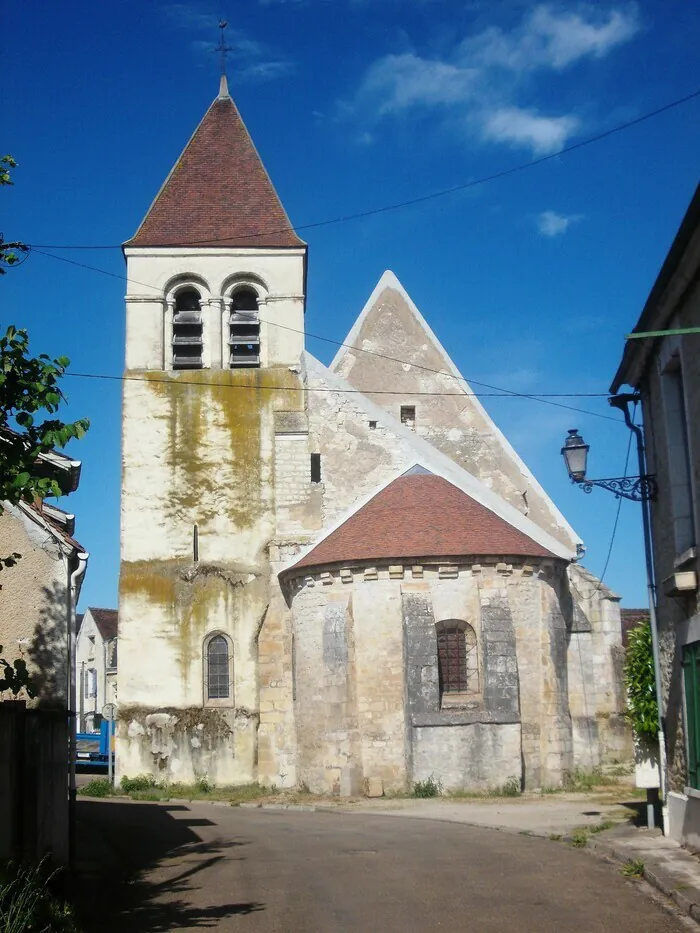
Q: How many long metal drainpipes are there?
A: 2